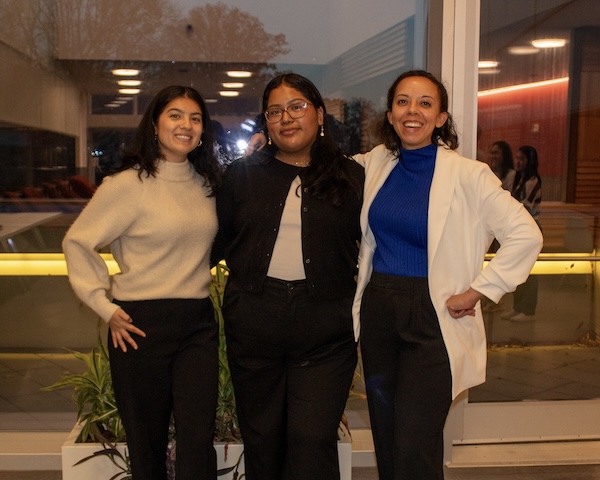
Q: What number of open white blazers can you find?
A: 1